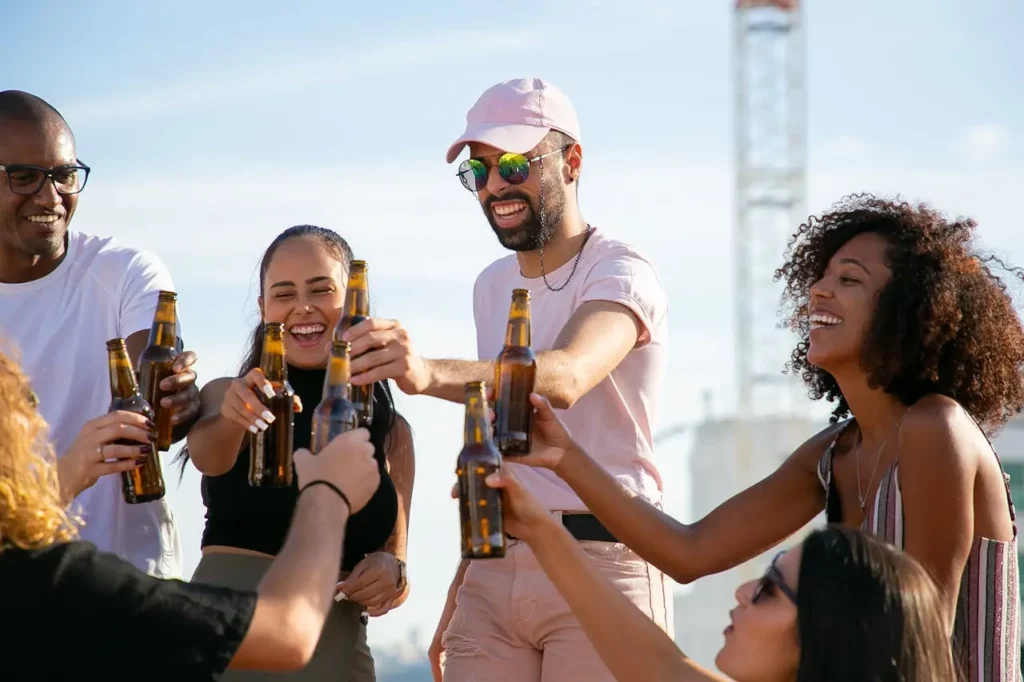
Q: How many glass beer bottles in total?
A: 7